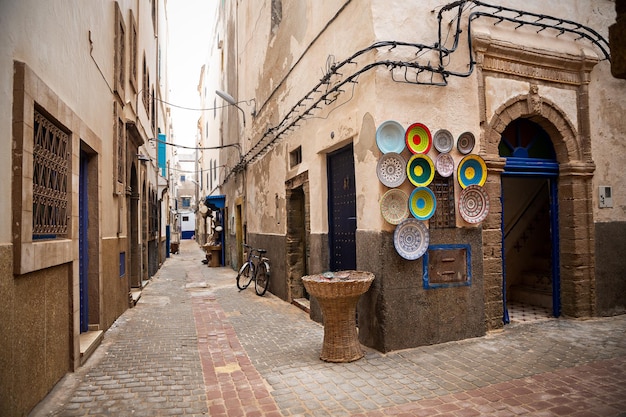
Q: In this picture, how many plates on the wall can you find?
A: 12